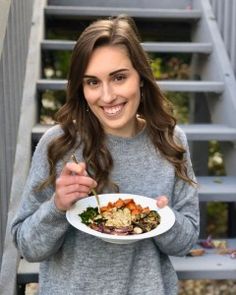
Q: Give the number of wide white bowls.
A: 1